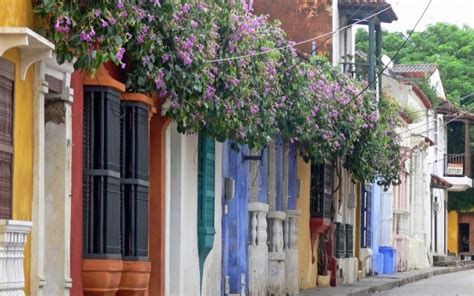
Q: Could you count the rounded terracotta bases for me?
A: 2